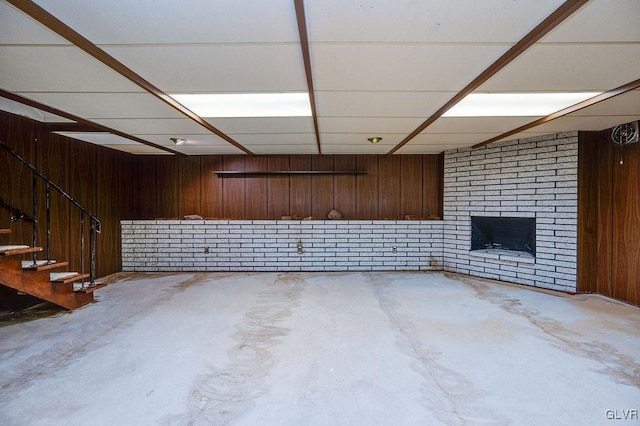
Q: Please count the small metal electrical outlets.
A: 3